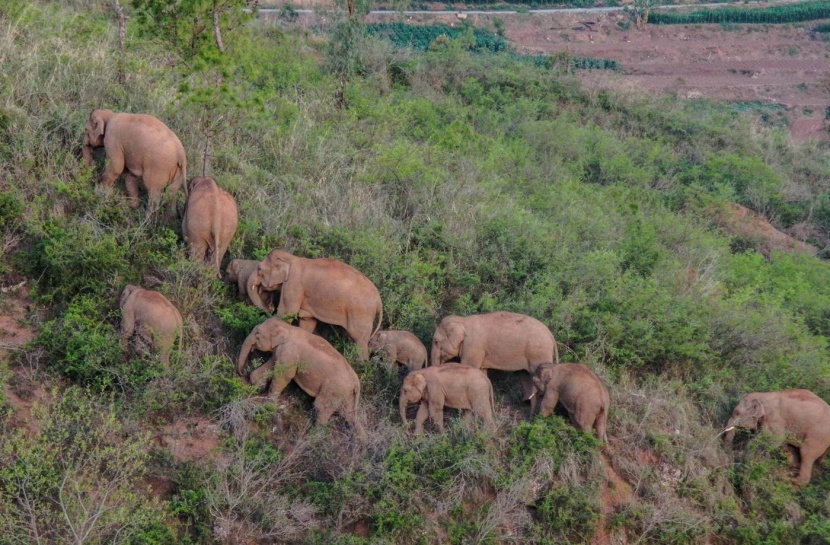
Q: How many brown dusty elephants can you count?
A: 11